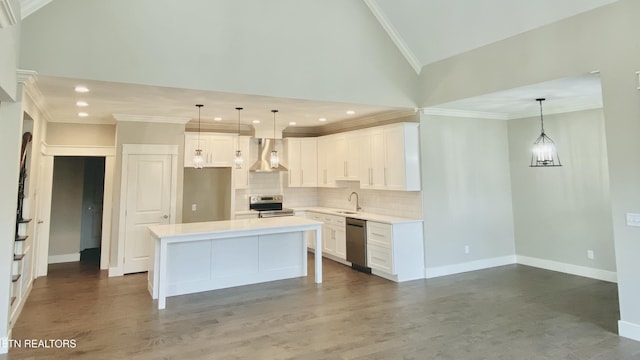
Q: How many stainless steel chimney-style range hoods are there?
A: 1